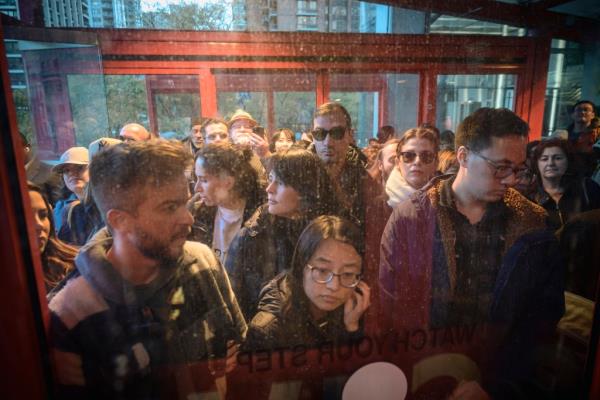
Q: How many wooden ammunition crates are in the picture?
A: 0